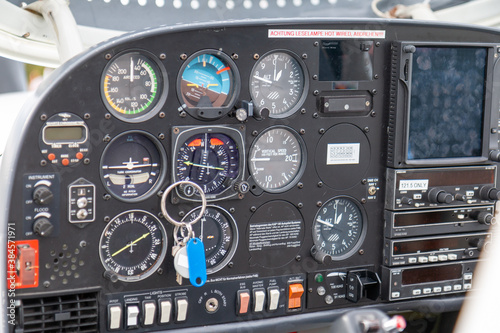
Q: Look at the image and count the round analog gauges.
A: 9